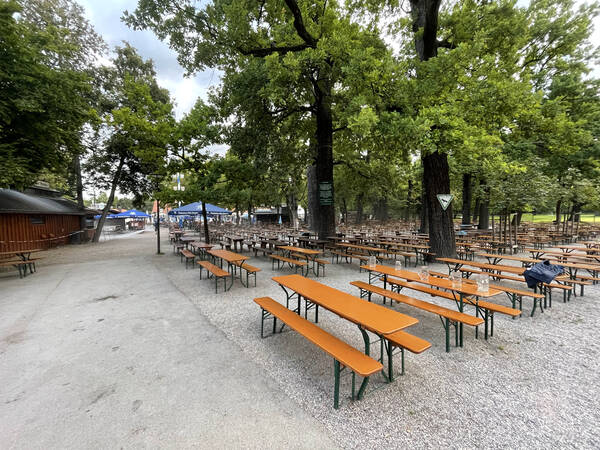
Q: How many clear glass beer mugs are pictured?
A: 5